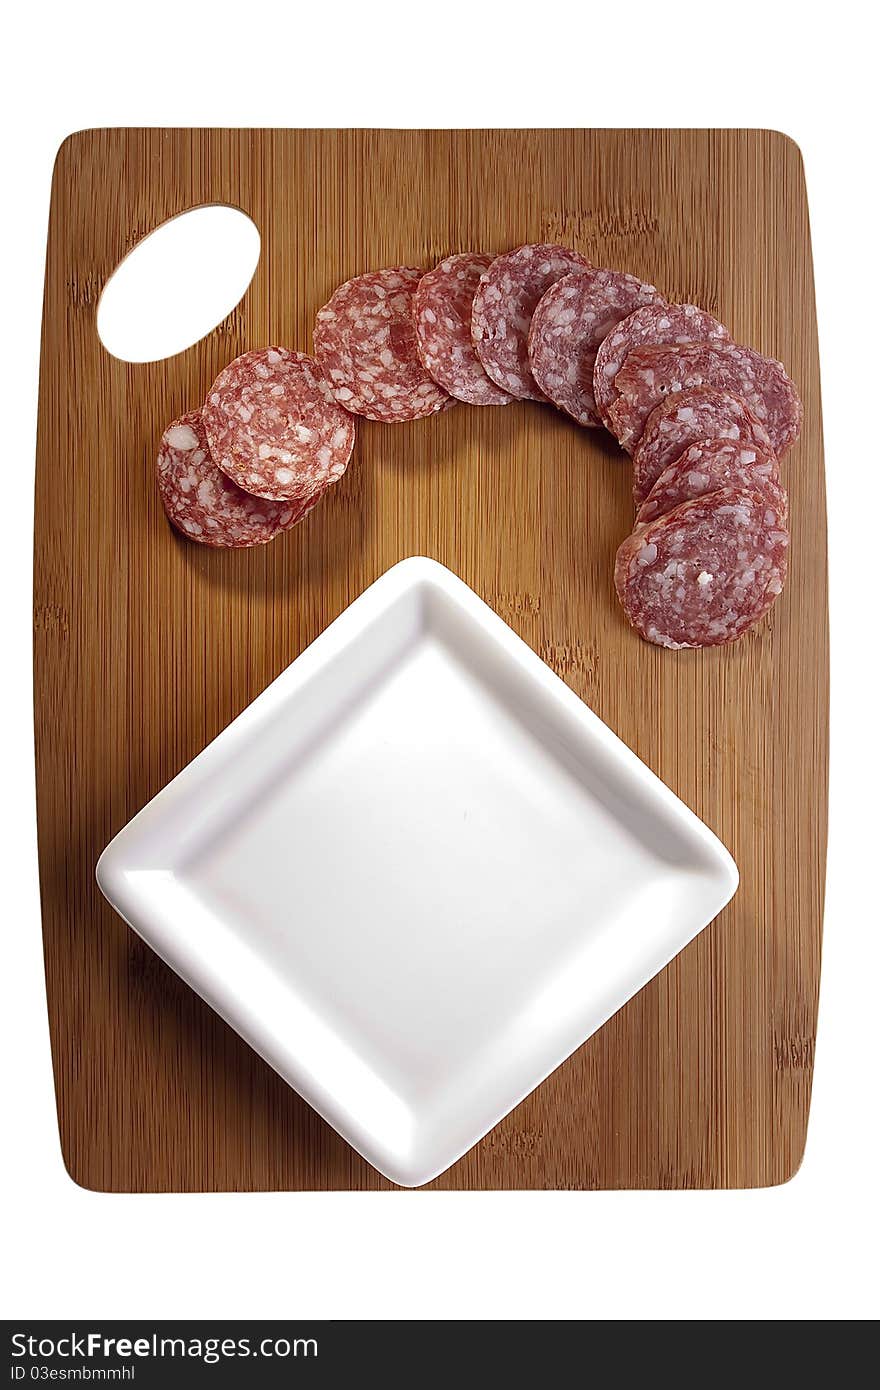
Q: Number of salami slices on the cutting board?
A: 11